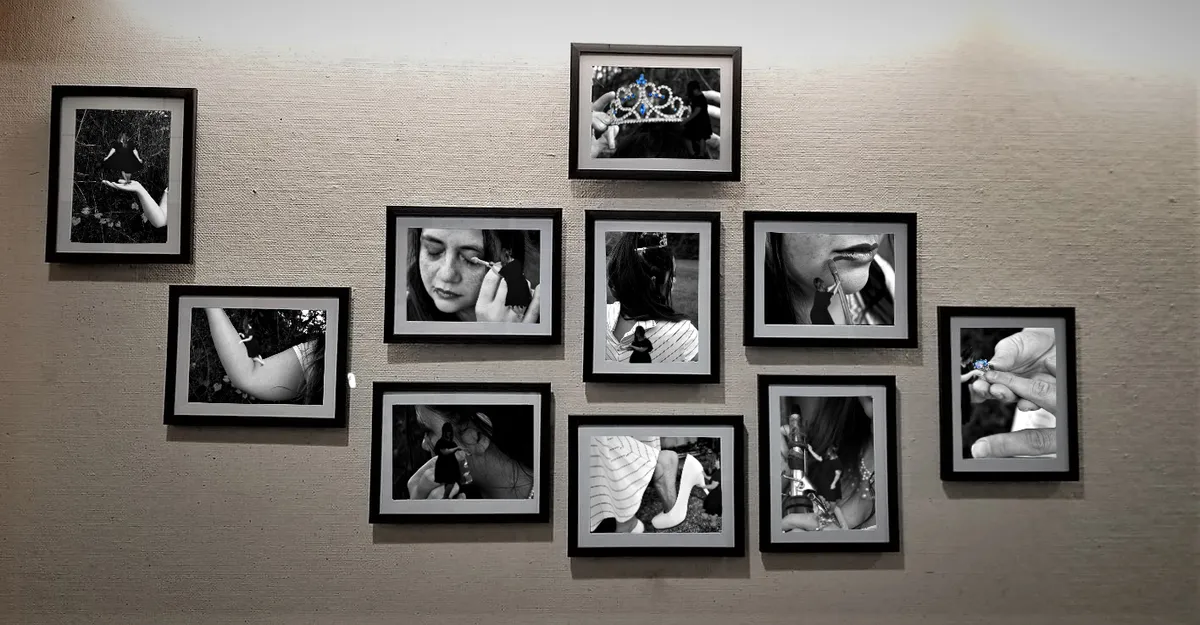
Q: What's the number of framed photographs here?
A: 10